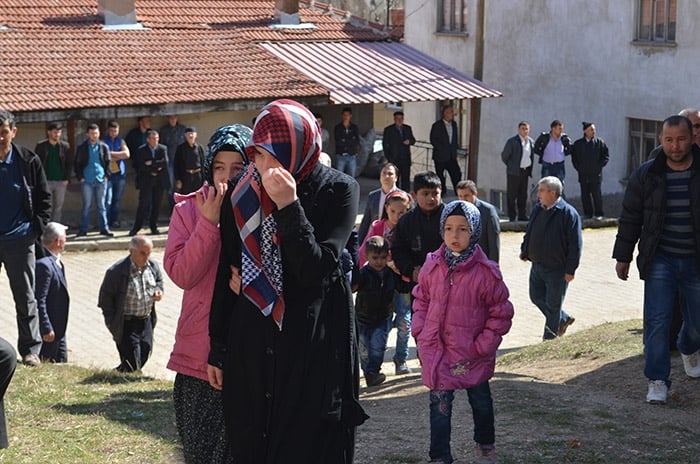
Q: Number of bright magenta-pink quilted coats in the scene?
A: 1